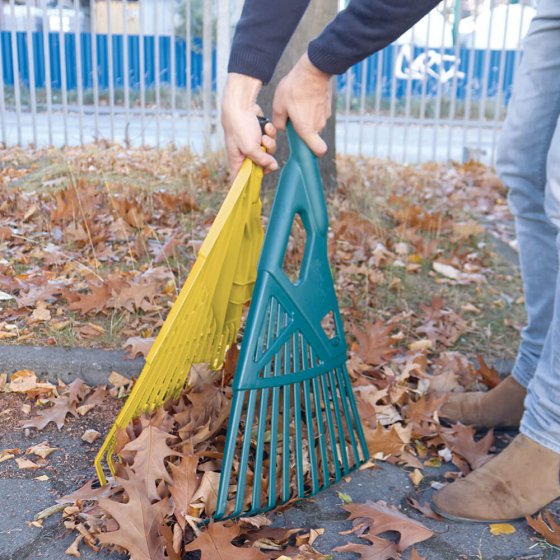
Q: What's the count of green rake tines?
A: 12